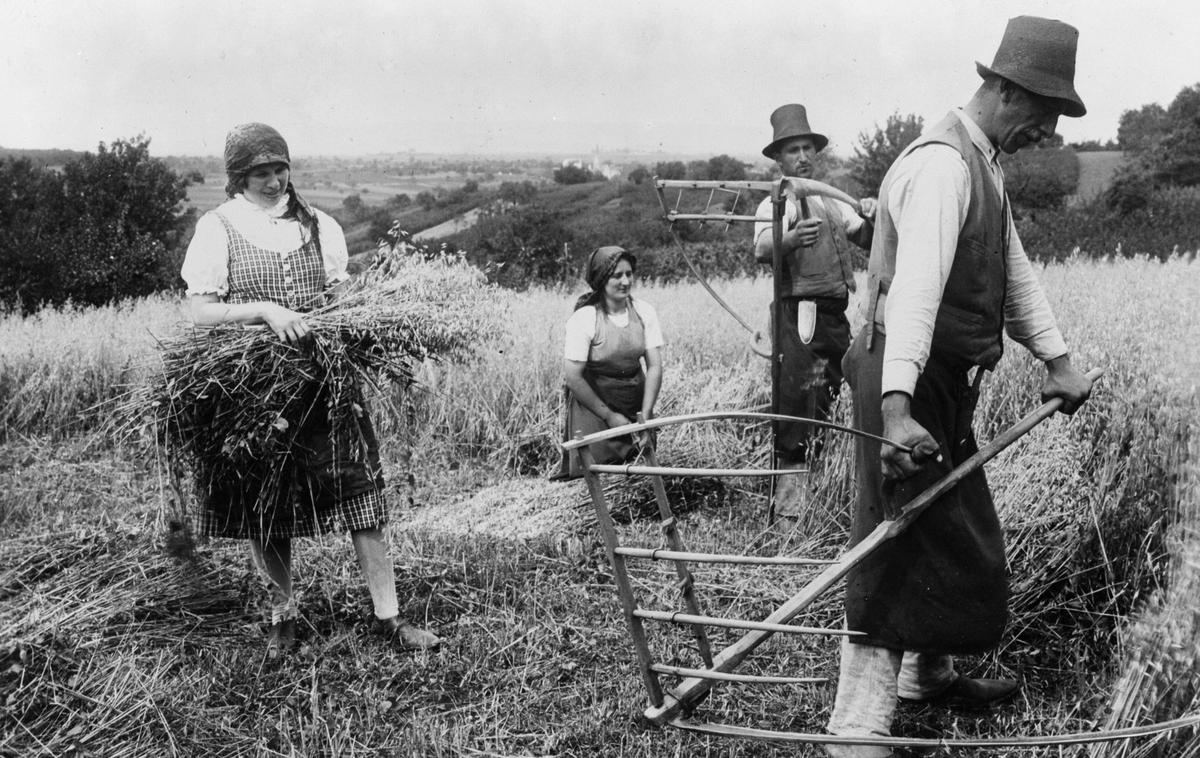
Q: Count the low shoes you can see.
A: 3